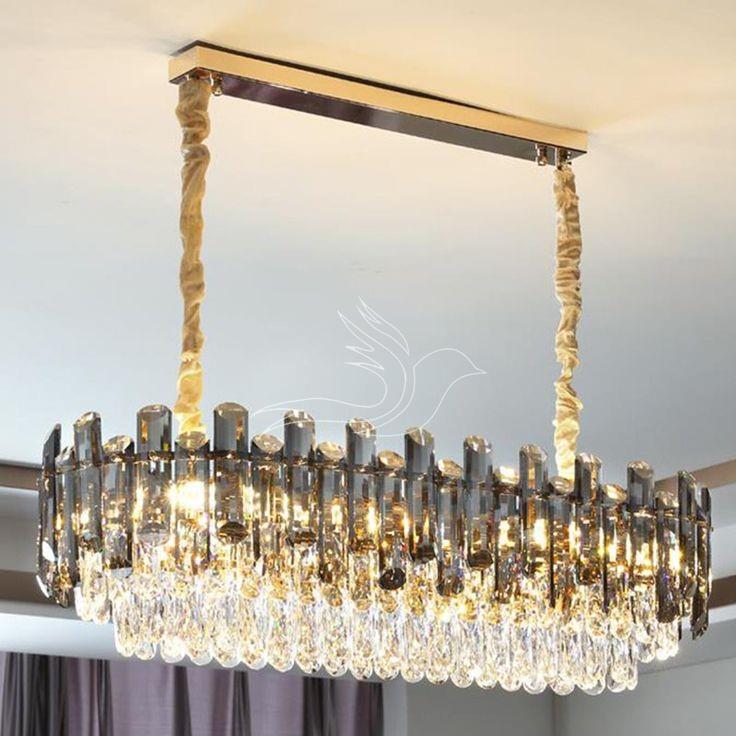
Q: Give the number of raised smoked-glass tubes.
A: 13